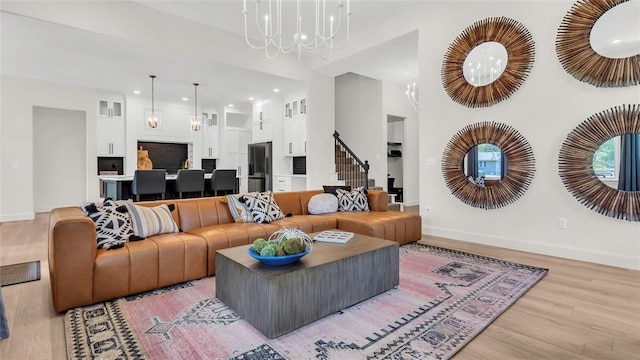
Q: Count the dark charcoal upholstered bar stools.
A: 3